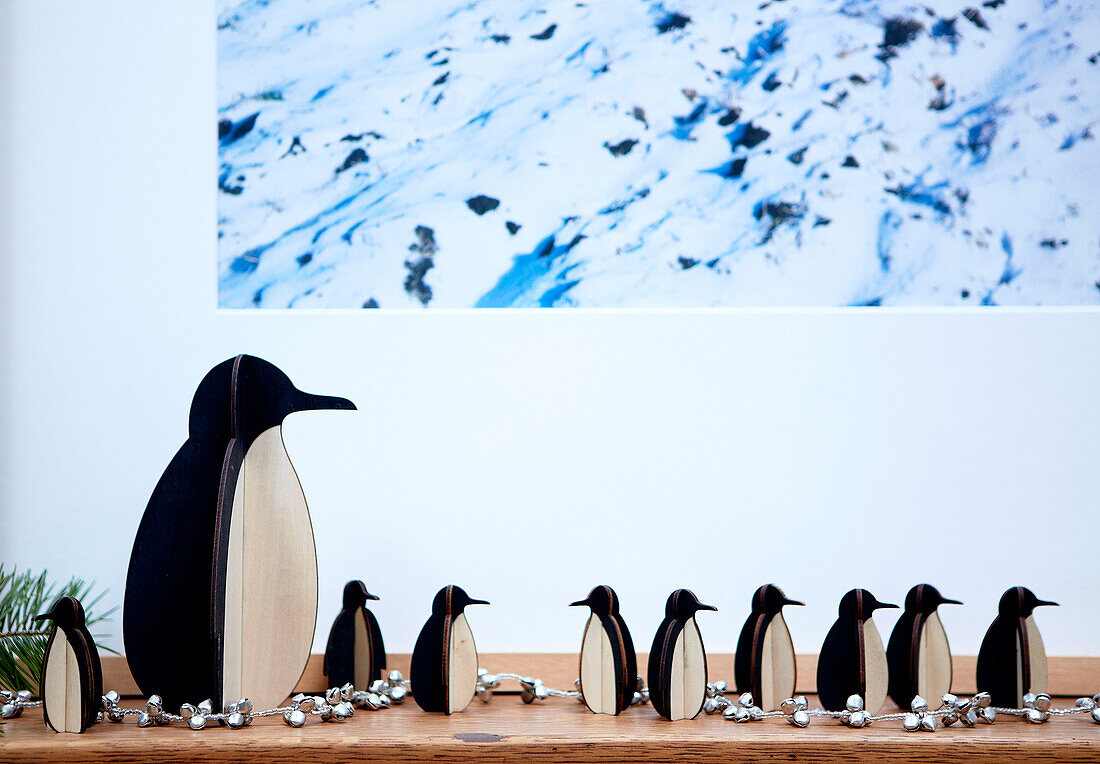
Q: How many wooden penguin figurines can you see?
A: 10